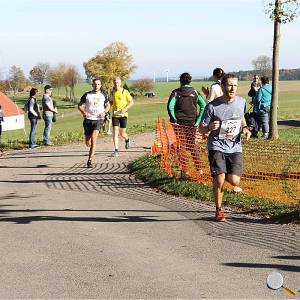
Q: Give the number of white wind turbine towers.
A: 2